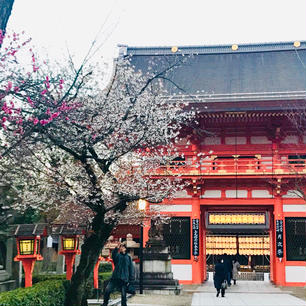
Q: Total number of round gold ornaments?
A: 3